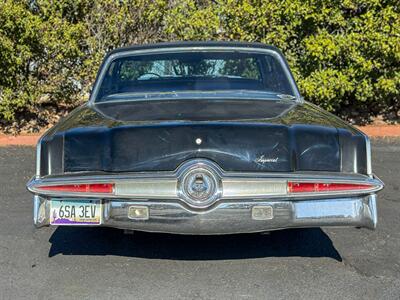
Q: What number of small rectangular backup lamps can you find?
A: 2